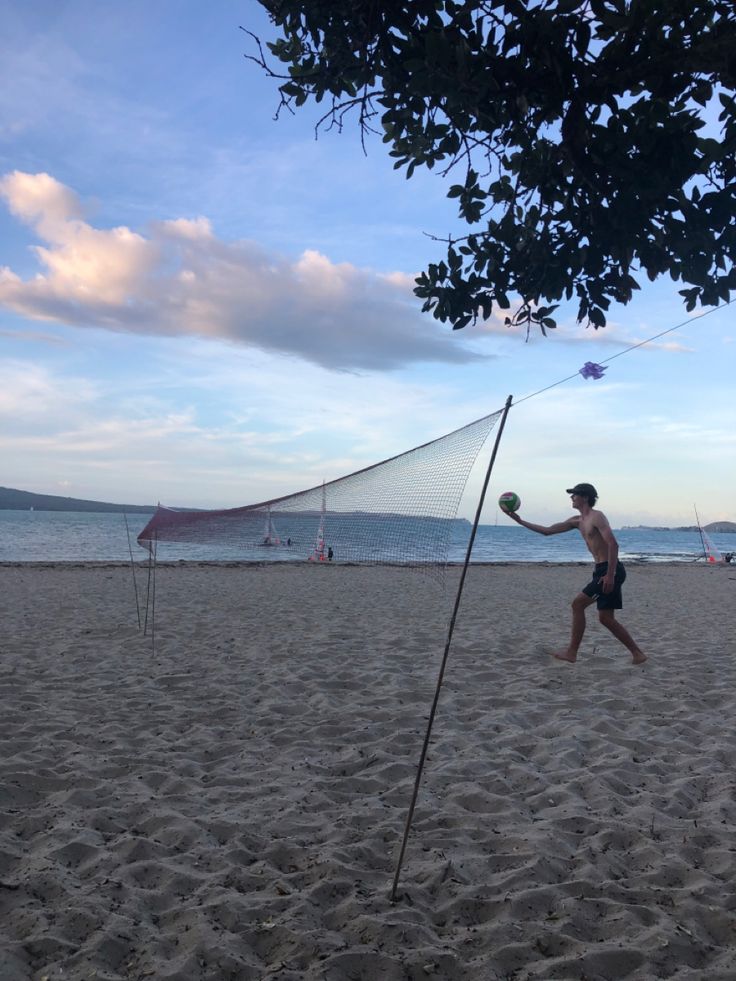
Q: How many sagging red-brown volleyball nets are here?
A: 1